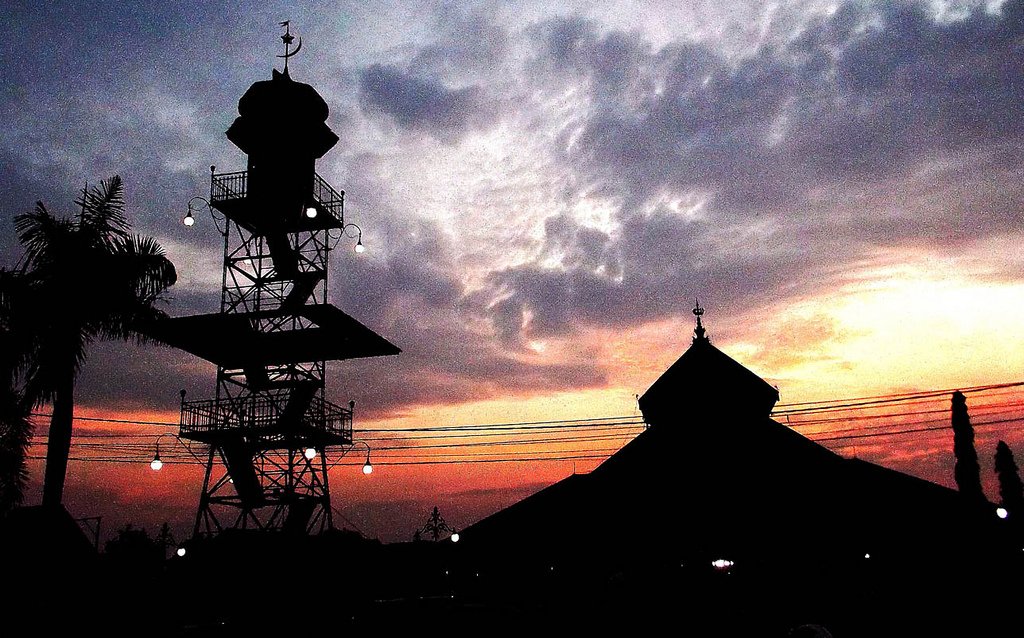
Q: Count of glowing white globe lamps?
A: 9